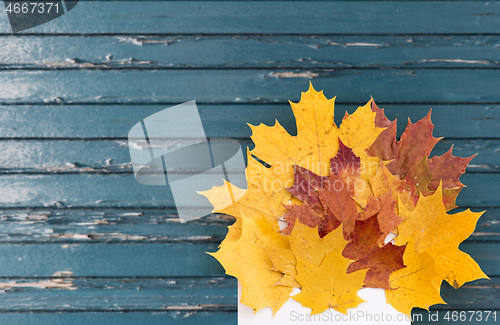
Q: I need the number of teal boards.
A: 10